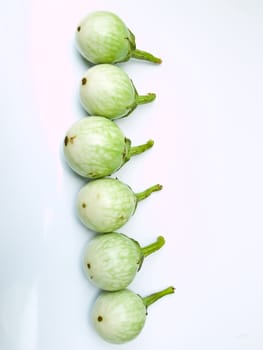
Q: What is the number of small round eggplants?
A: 6